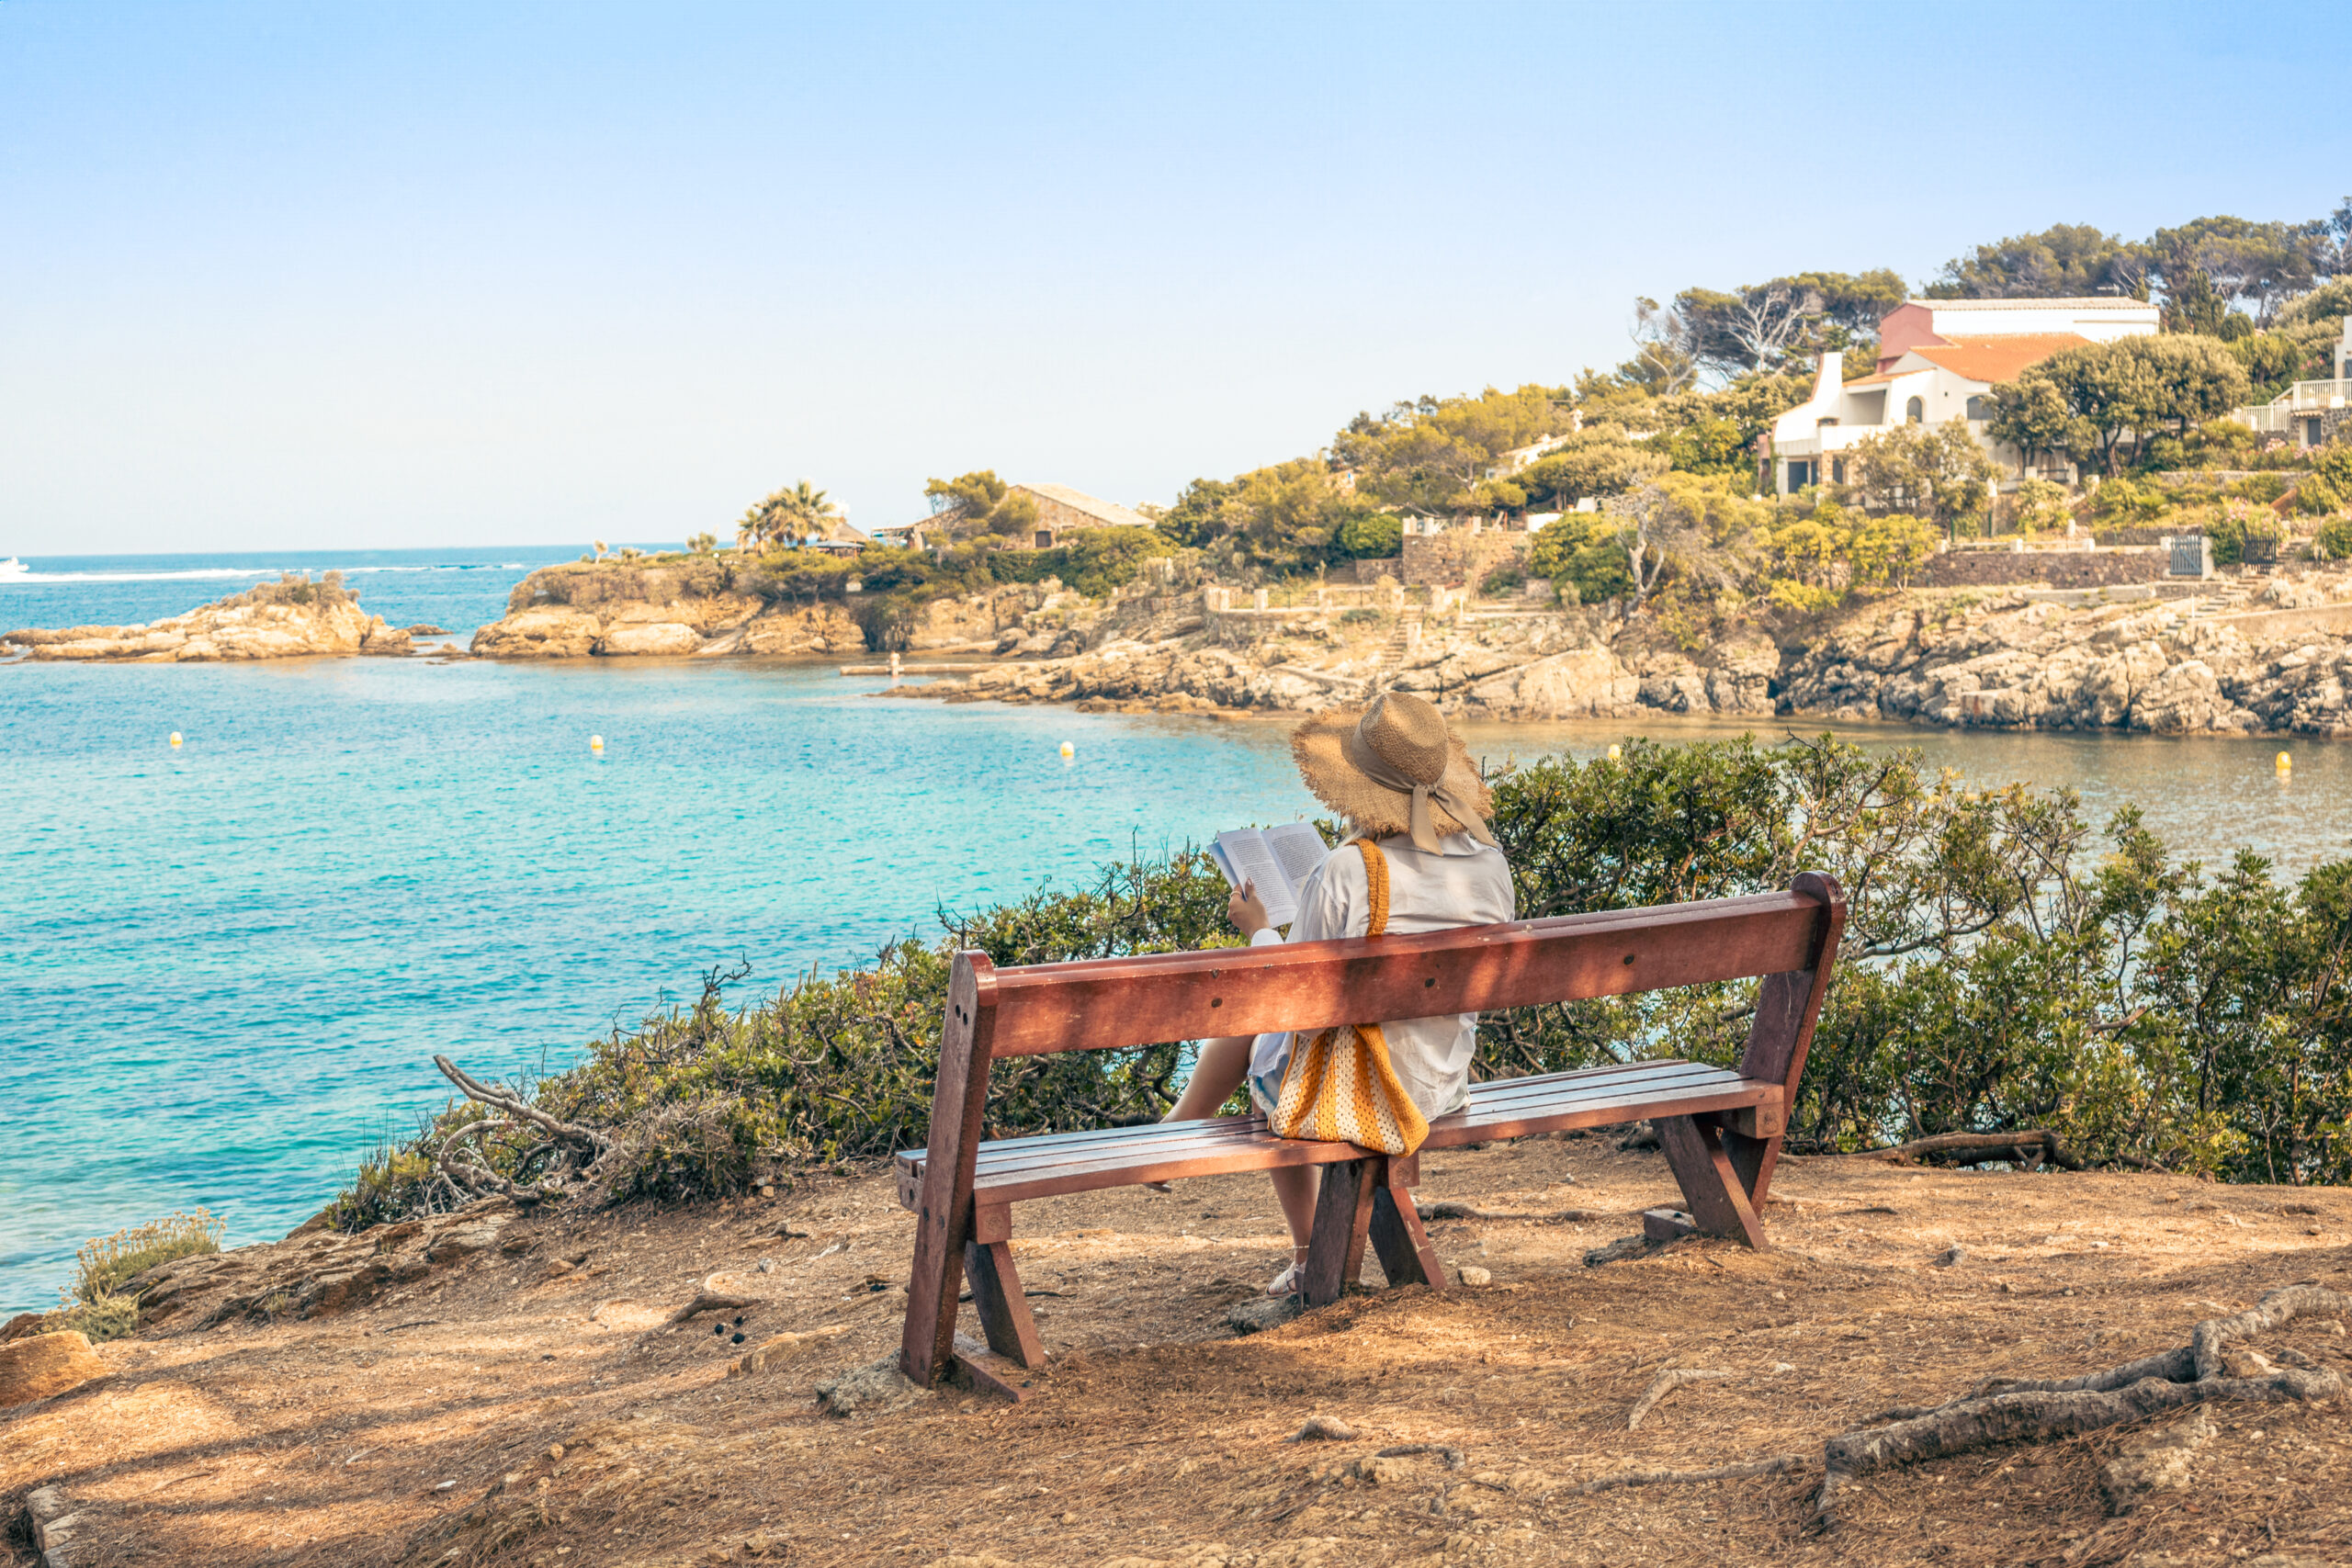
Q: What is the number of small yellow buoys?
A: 5